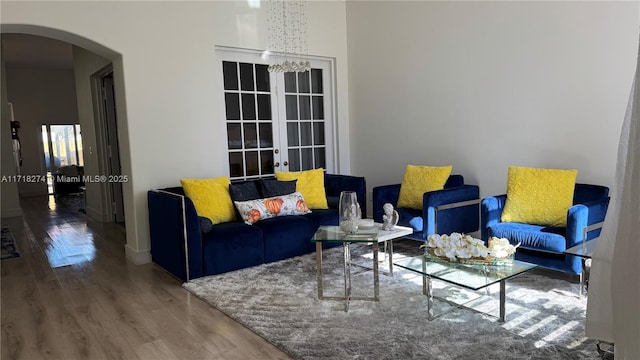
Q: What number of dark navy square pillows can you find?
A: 2